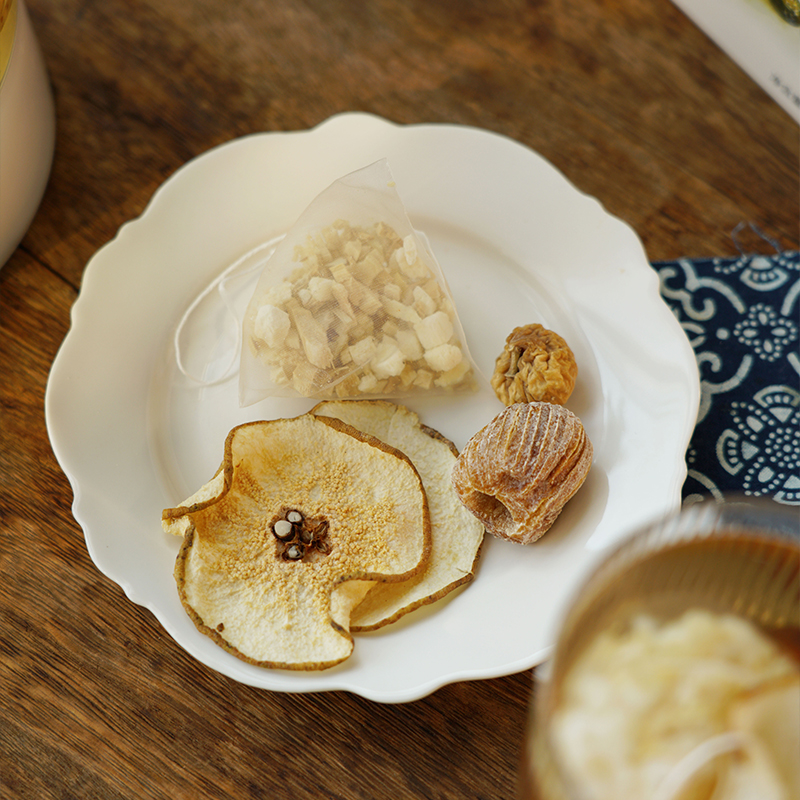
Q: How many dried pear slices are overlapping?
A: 2